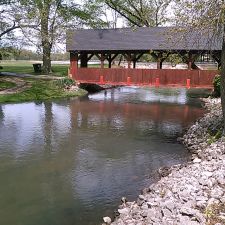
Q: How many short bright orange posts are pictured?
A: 4